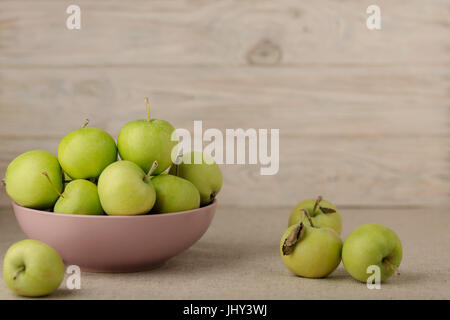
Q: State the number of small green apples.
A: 11